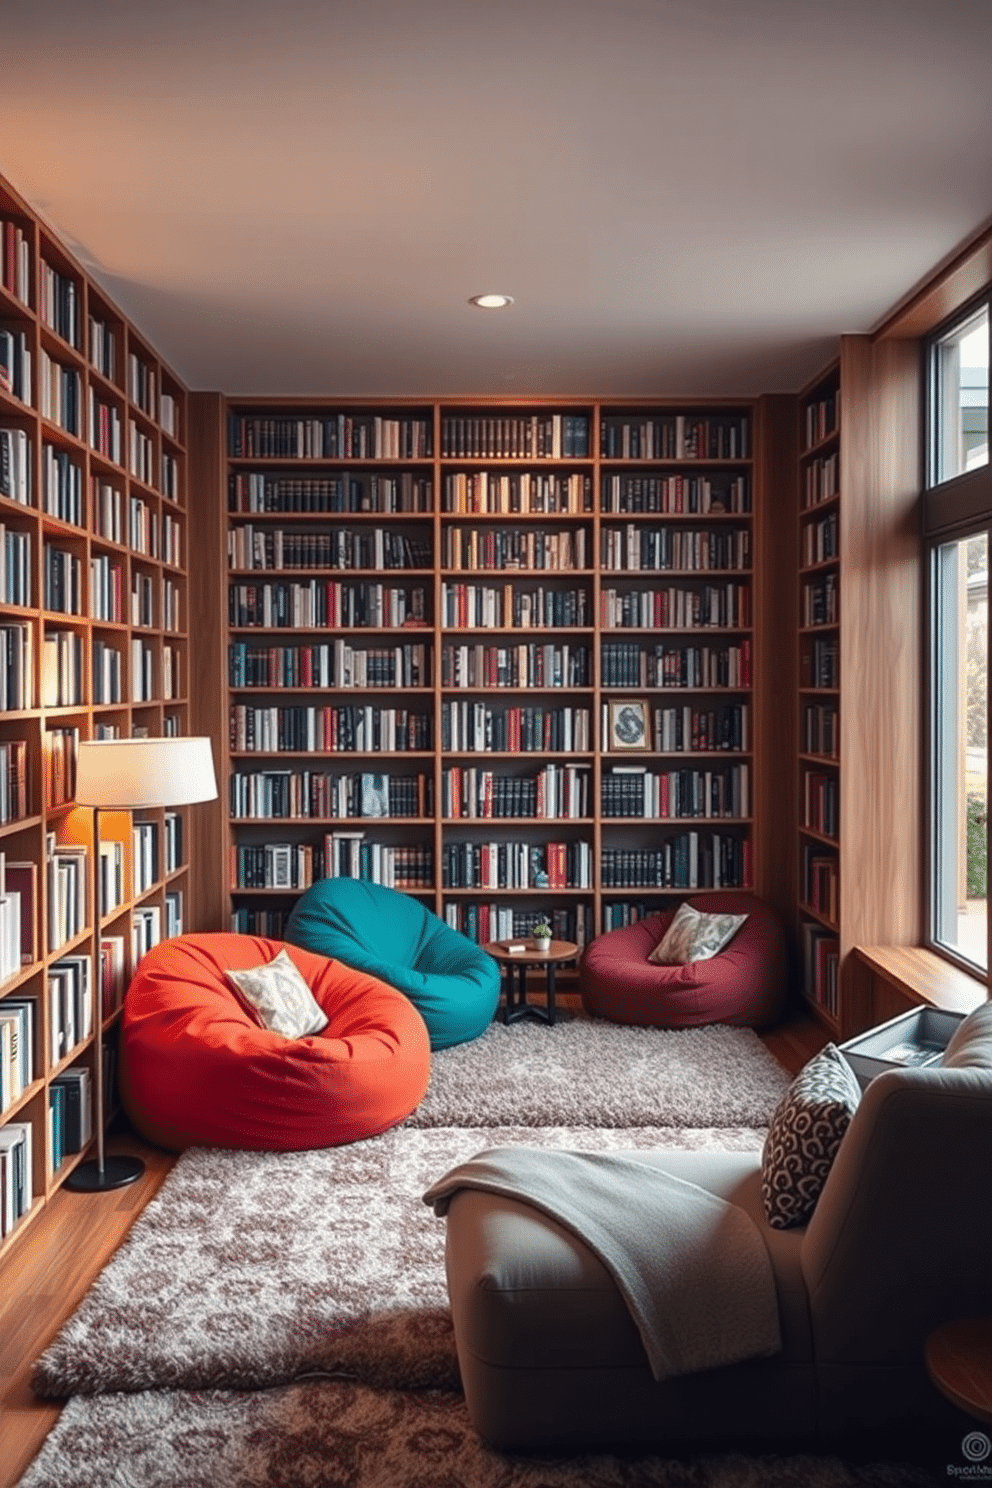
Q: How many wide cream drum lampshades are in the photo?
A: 1